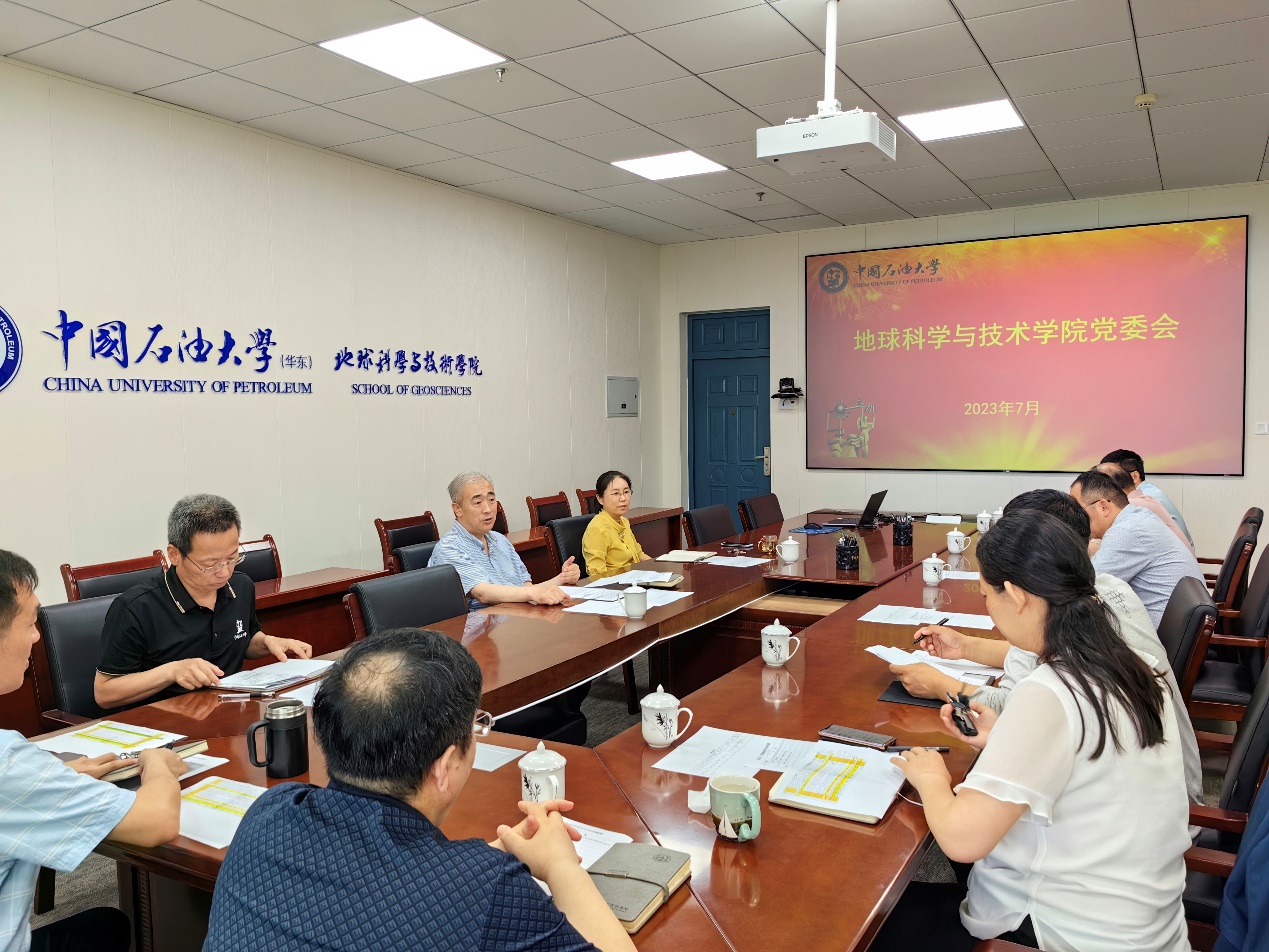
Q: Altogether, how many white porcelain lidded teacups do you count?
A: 9